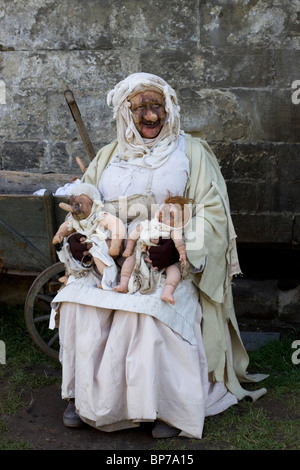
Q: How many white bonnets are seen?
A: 2